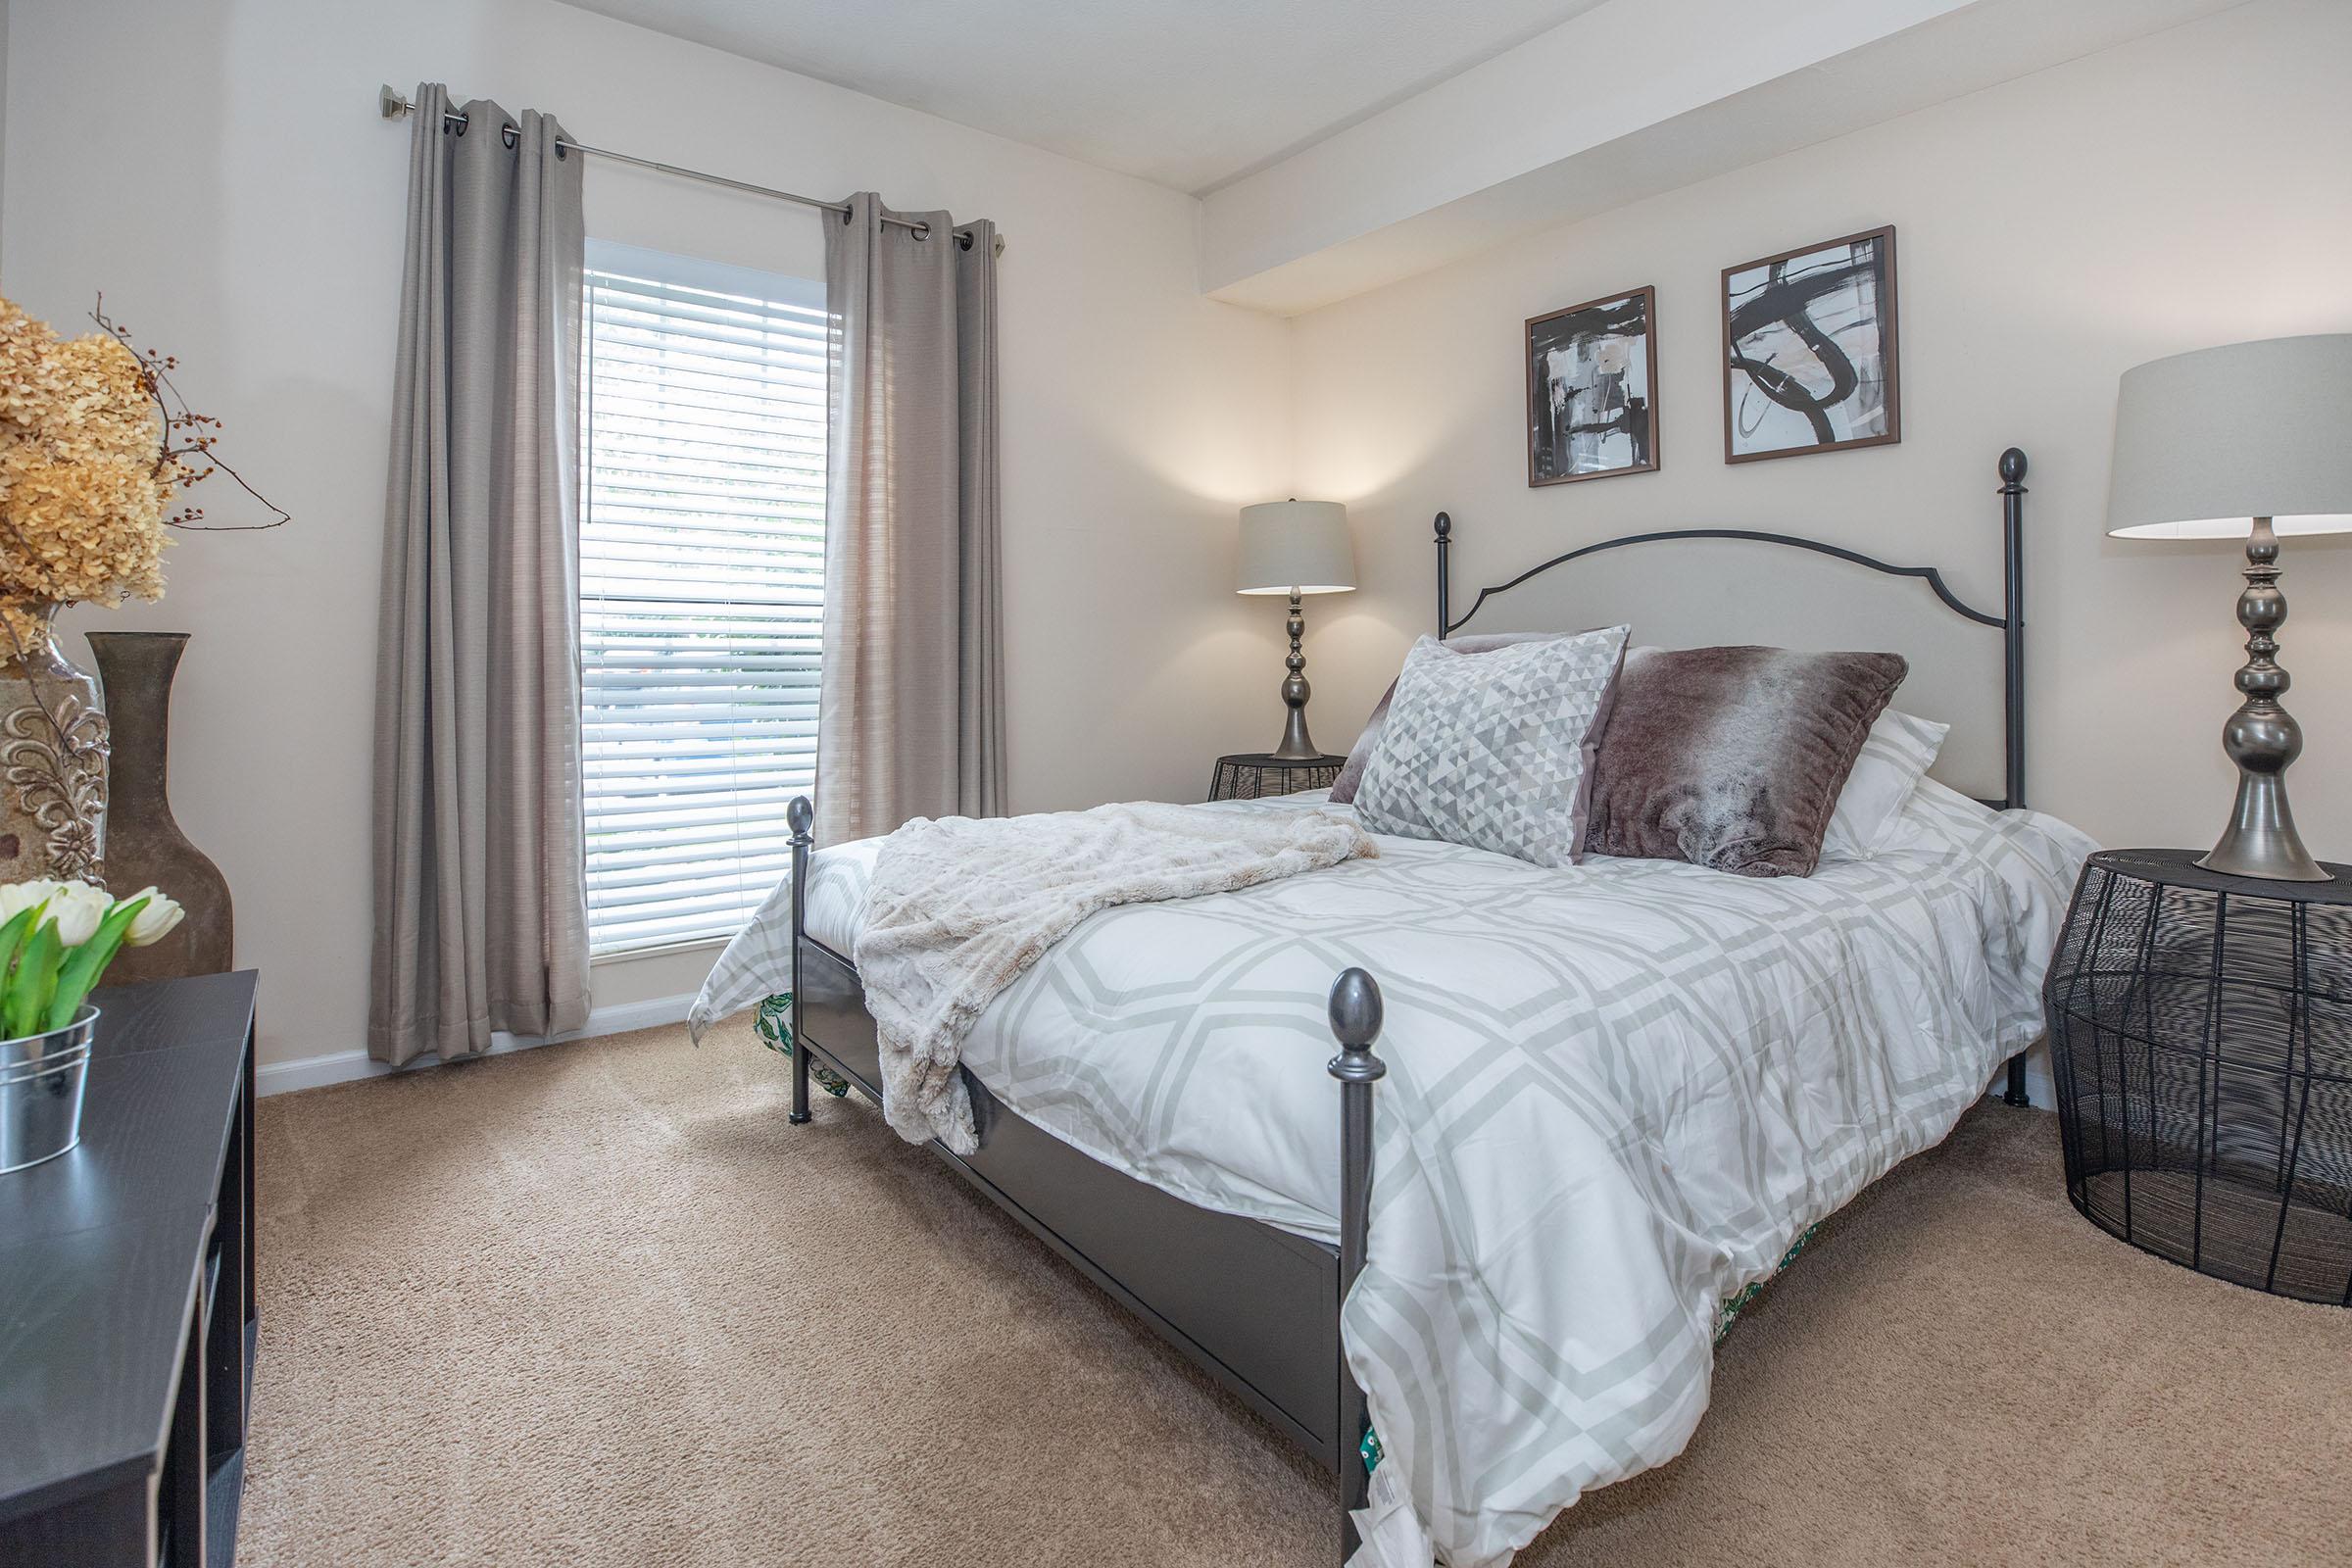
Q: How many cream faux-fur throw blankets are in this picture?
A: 1